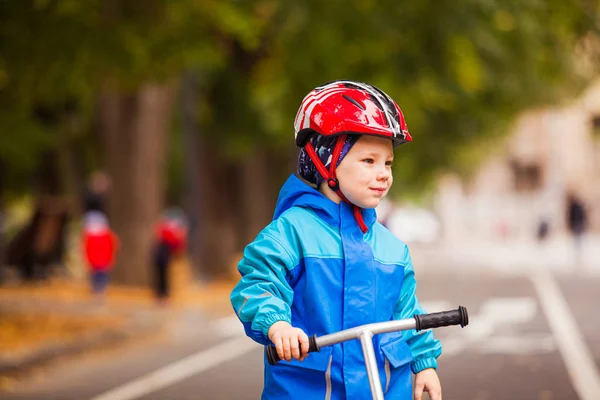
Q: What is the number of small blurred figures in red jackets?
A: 2